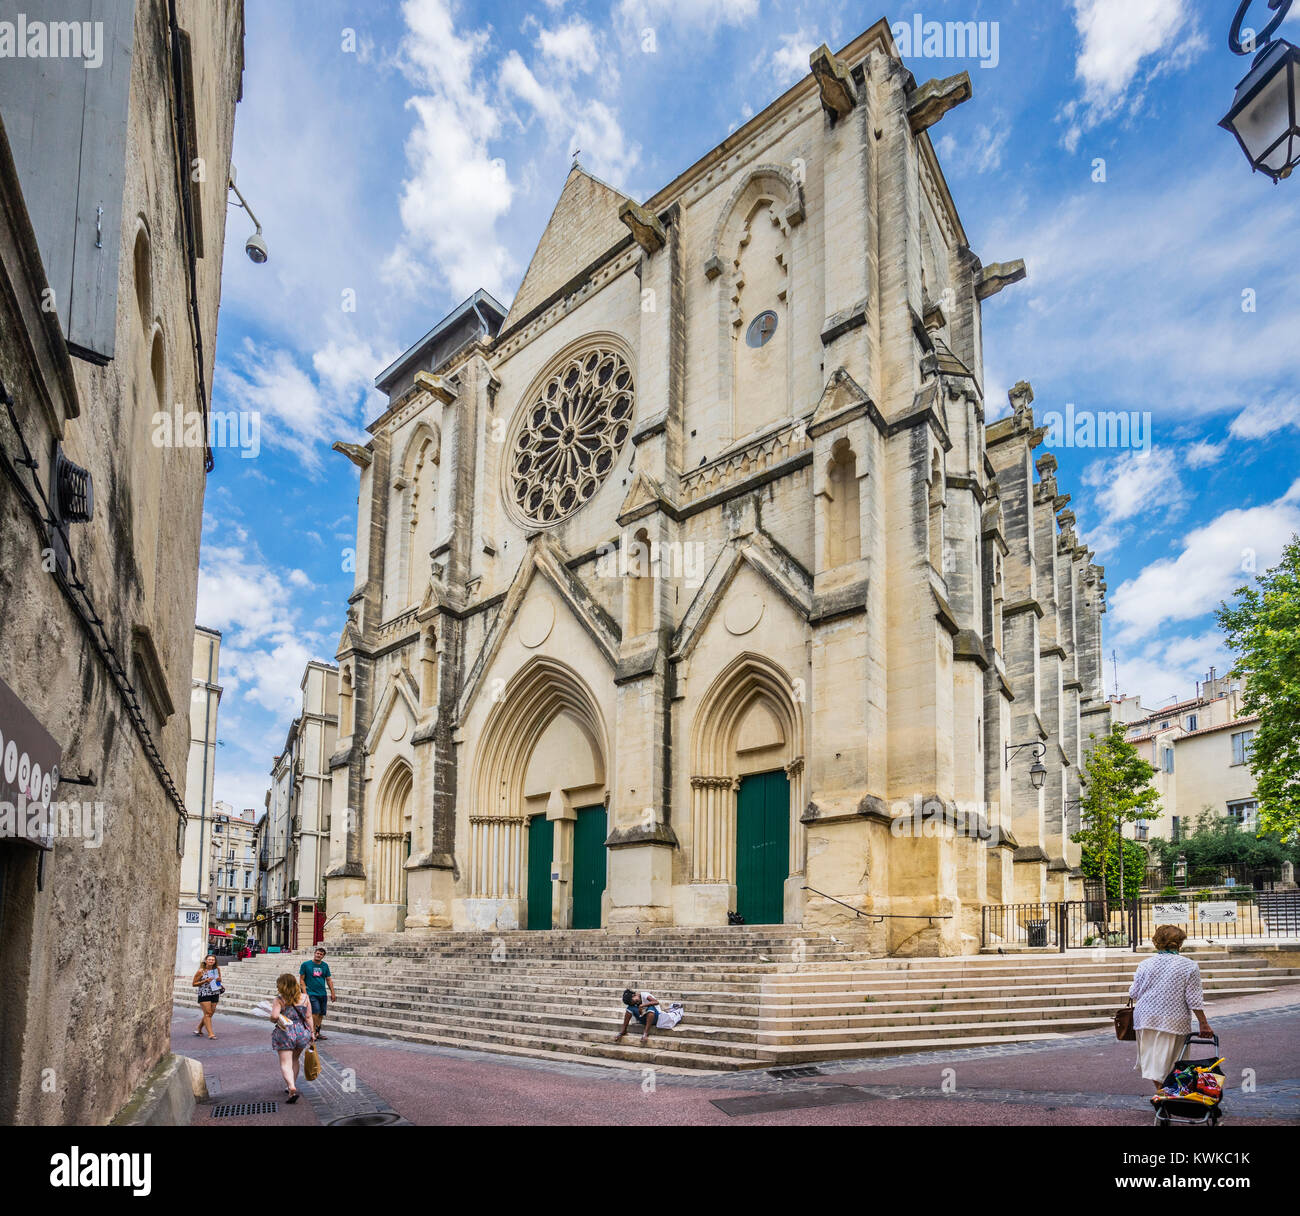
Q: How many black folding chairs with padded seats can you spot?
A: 0